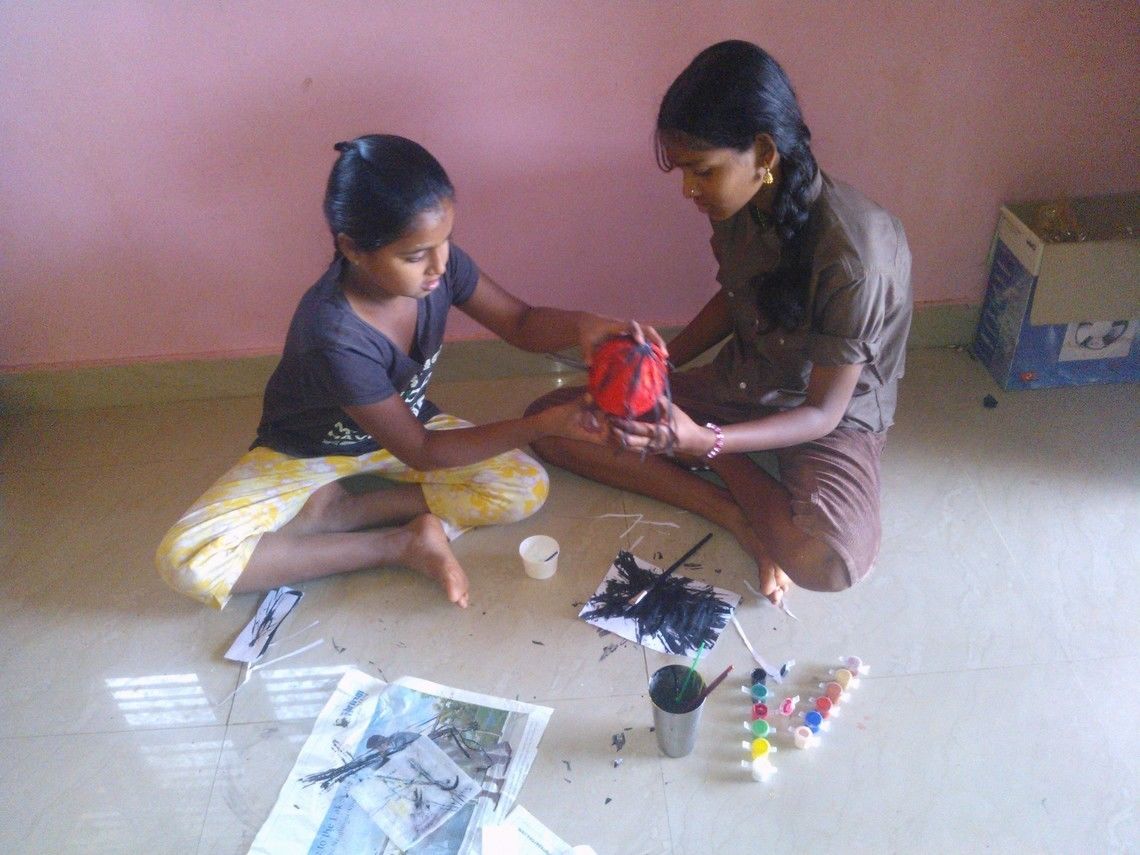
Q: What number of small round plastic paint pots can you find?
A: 12